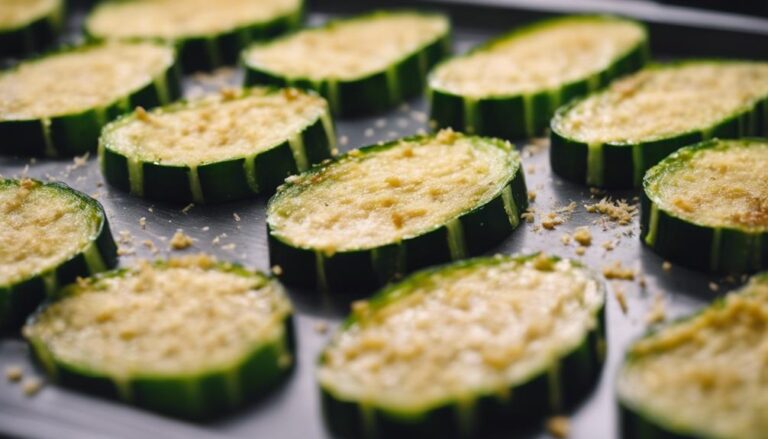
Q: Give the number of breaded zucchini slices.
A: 13